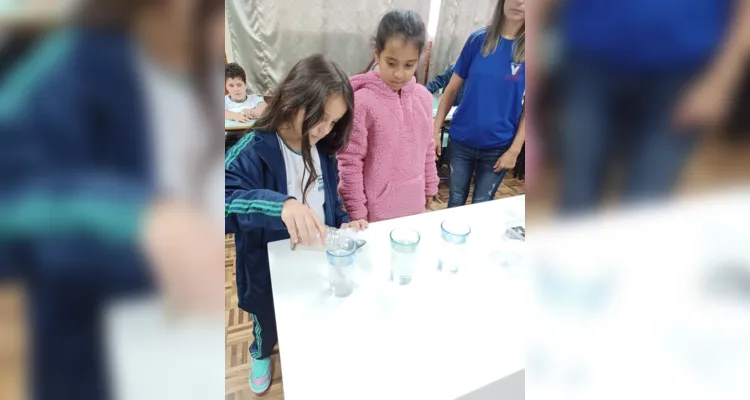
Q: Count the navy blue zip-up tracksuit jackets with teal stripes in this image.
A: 1